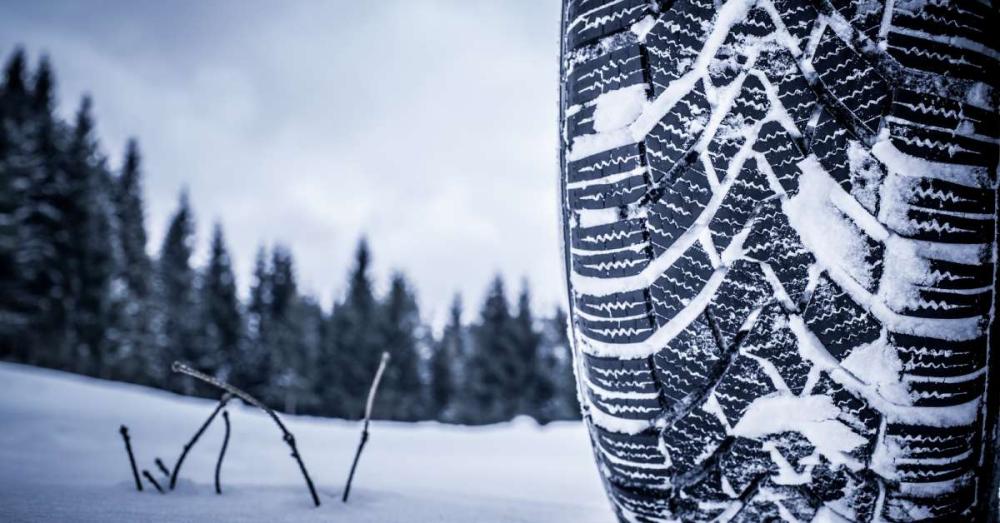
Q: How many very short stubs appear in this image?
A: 2